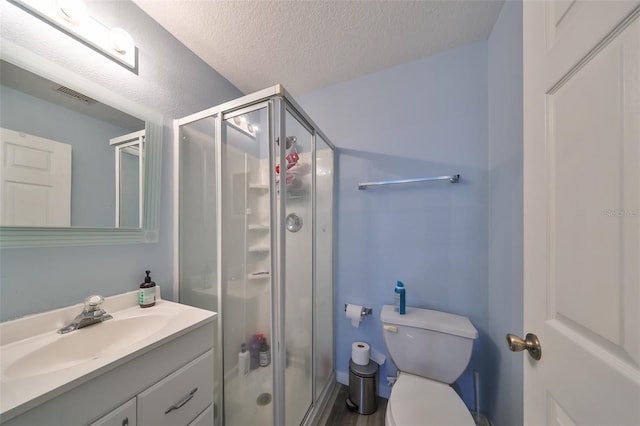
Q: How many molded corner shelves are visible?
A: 4